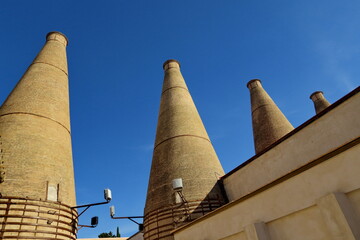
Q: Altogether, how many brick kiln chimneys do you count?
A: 4